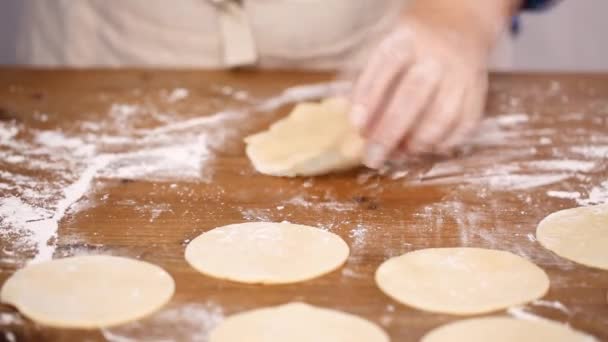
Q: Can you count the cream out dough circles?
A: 6